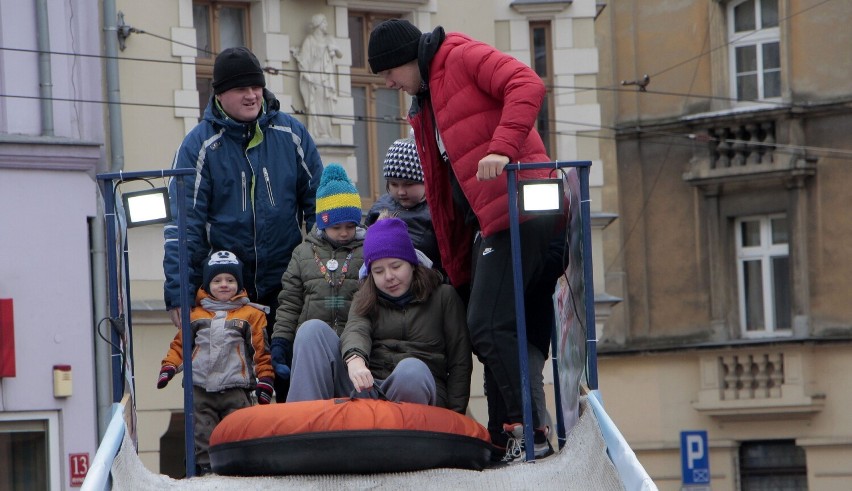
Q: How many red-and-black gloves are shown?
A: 2